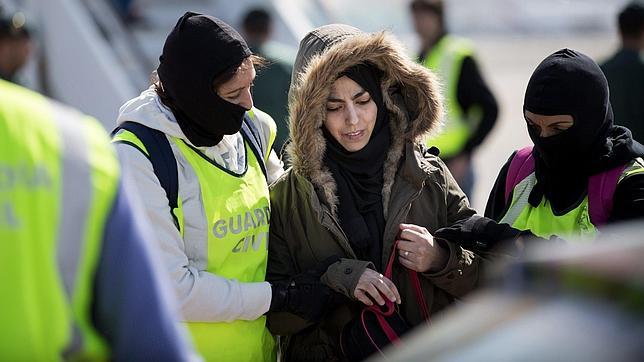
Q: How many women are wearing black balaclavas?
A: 2